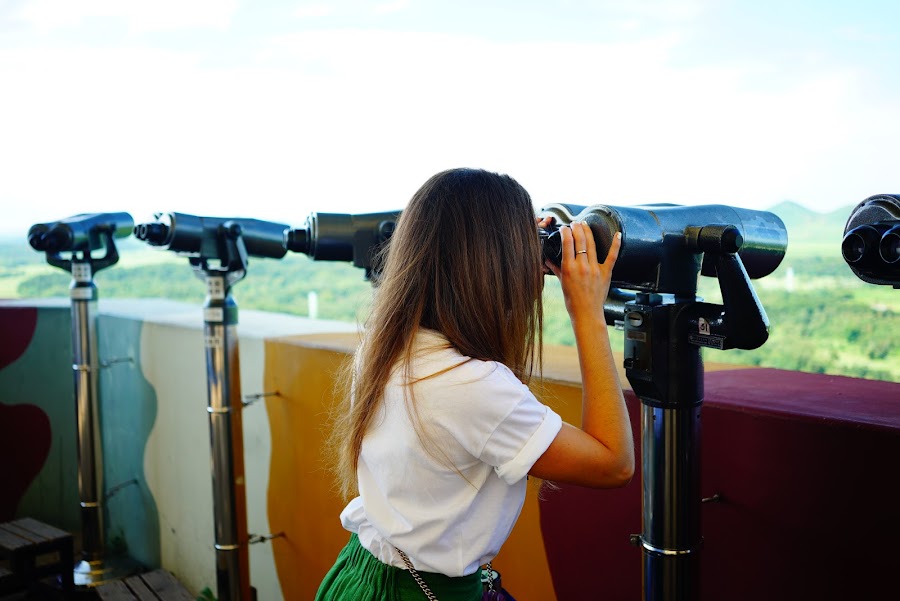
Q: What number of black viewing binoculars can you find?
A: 5